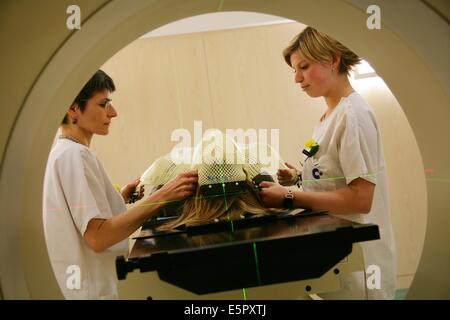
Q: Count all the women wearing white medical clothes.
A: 2